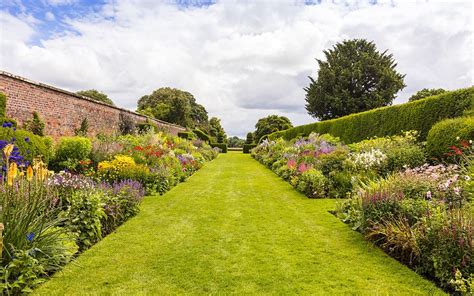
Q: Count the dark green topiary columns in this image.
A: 2